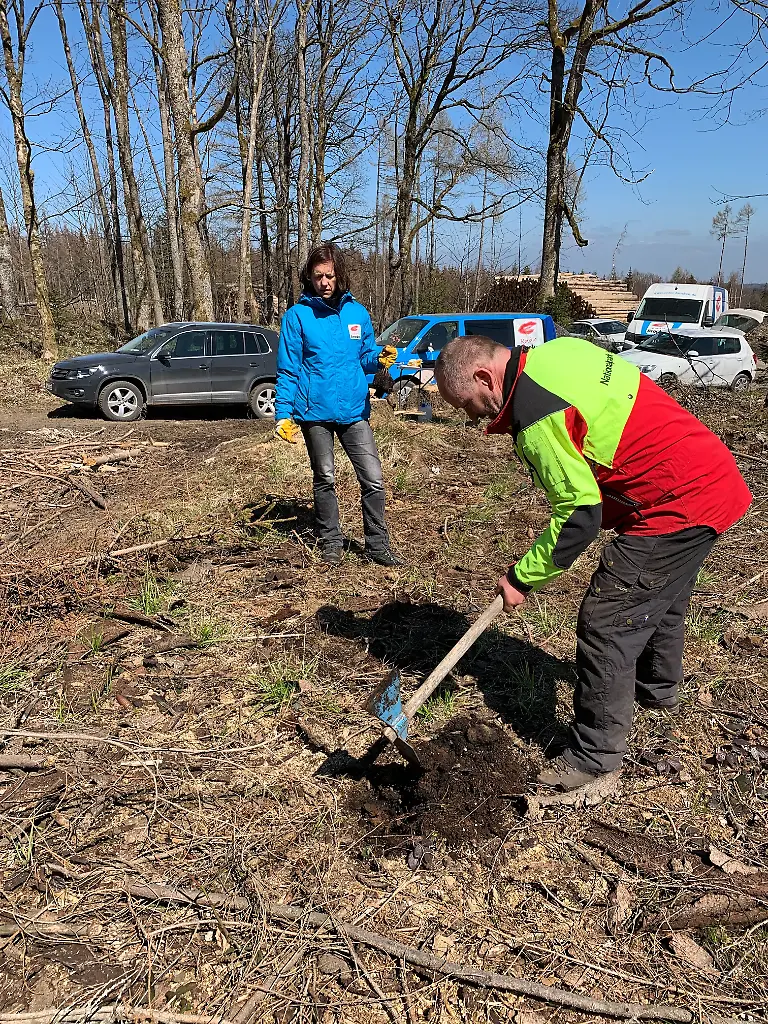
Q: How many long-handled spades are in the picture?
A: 1